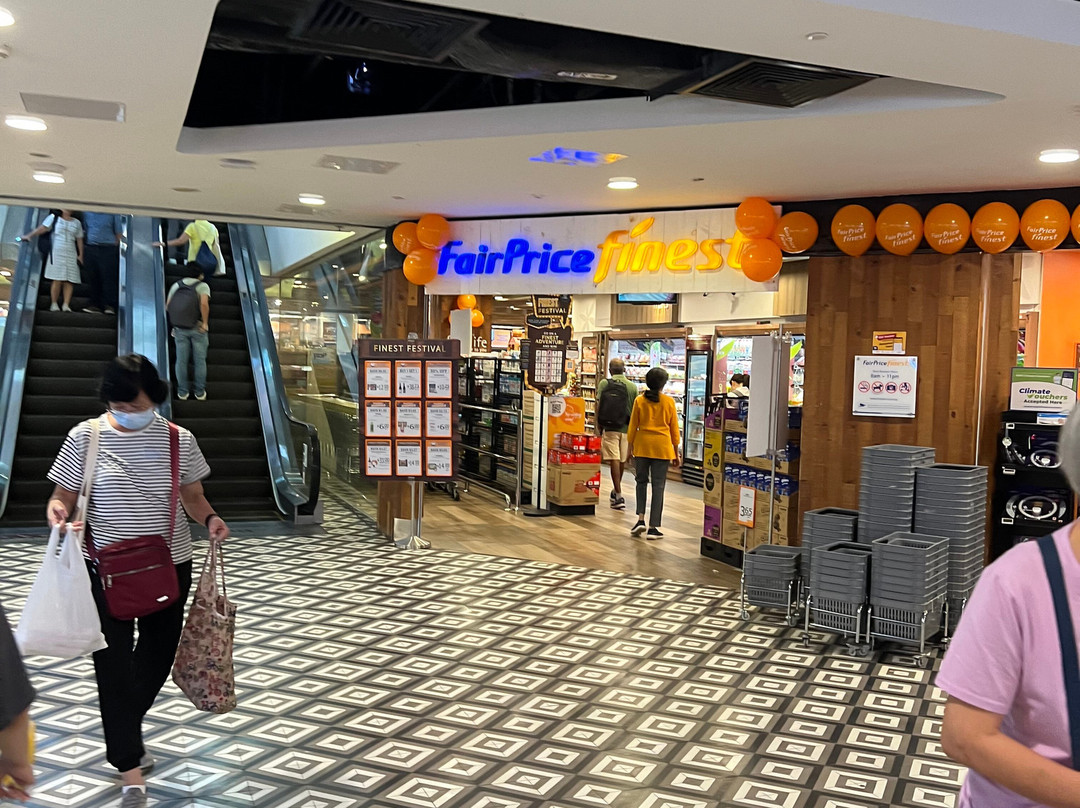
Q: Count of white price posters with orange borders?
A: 10